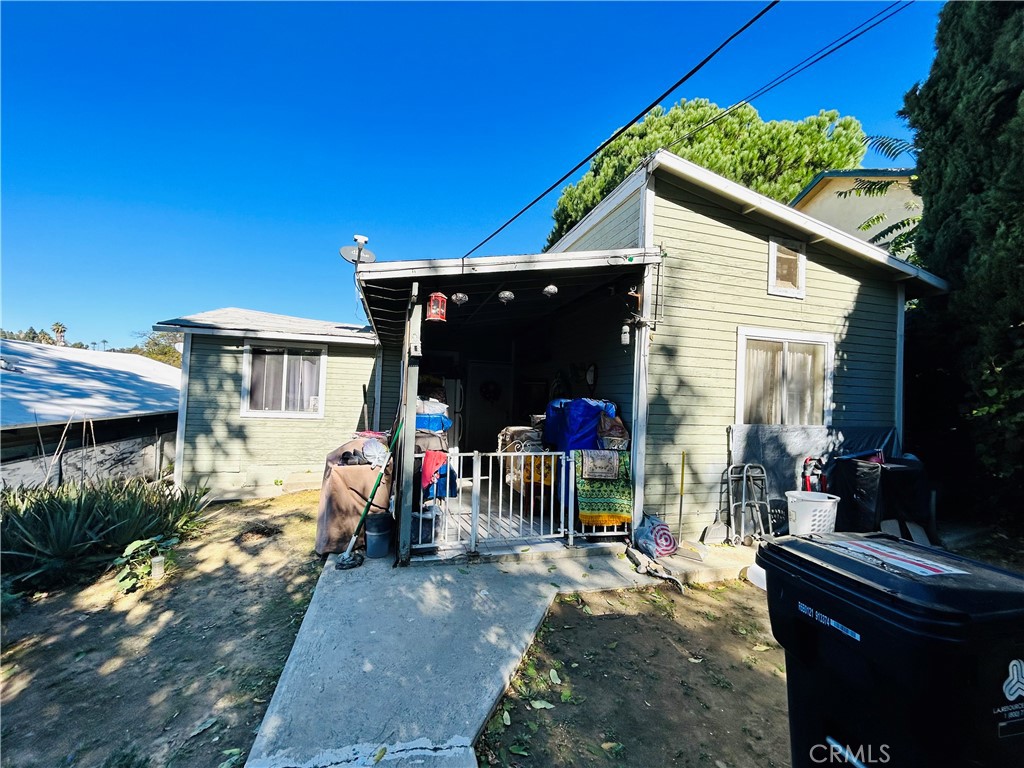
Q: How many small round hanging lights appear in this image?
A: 3